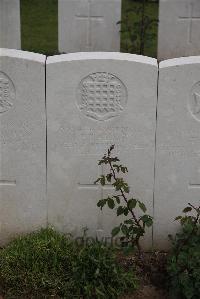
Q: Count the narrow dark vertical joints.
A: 2